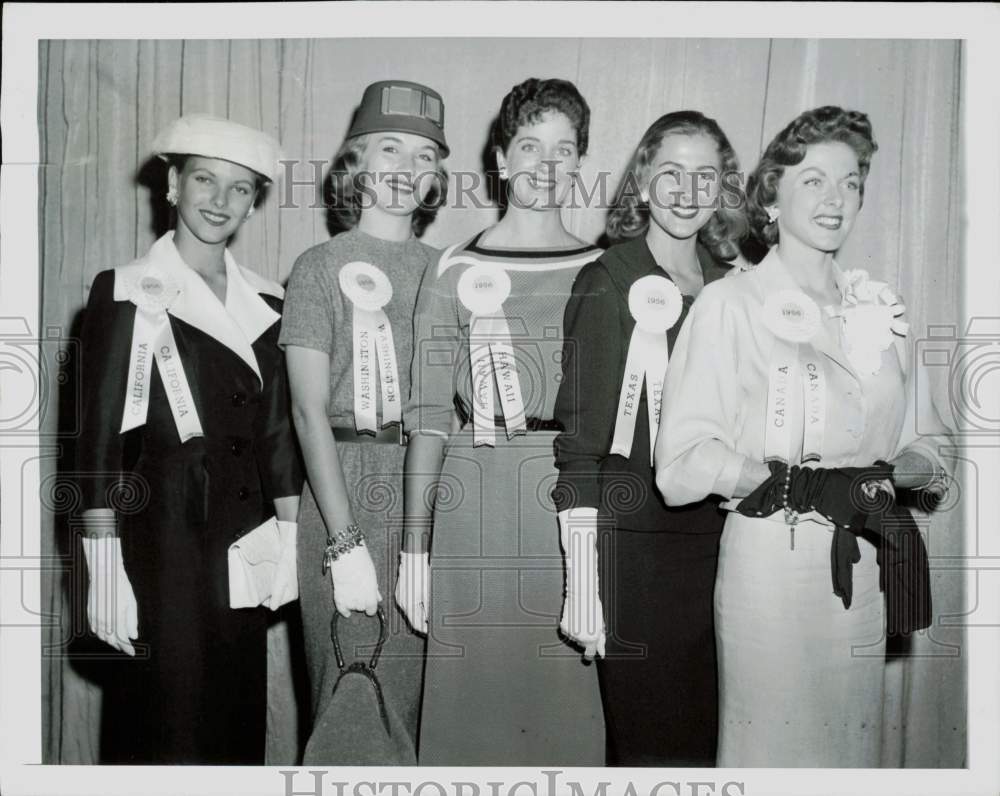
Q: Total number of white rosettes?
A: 5